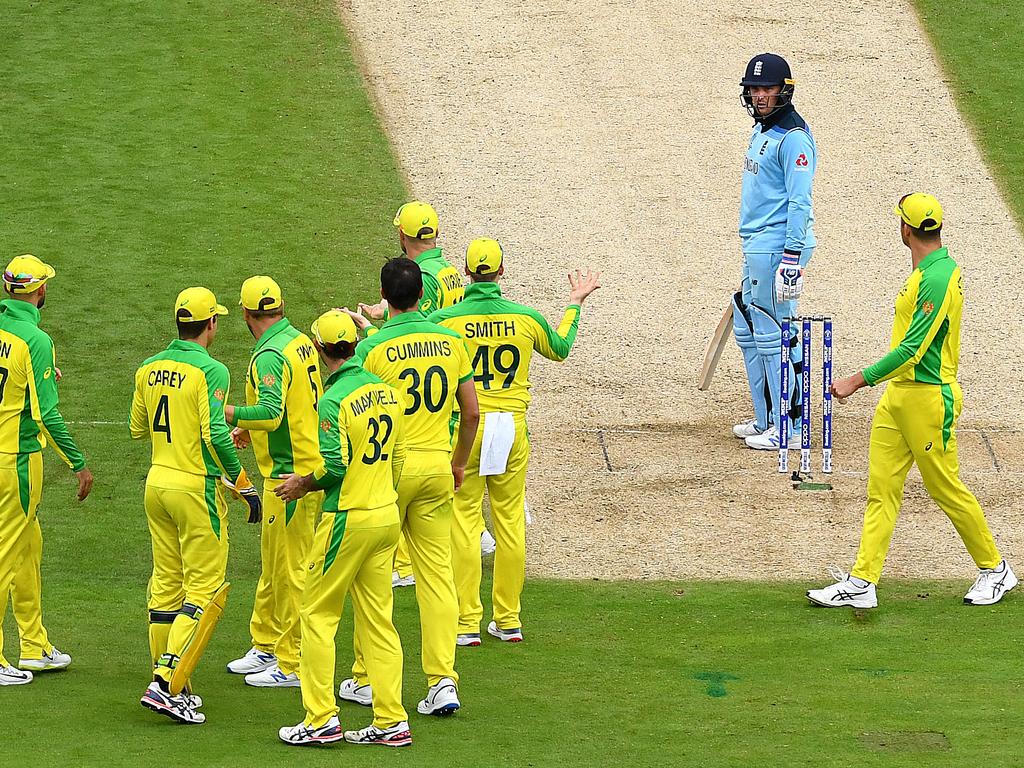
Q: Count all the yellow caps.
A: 7